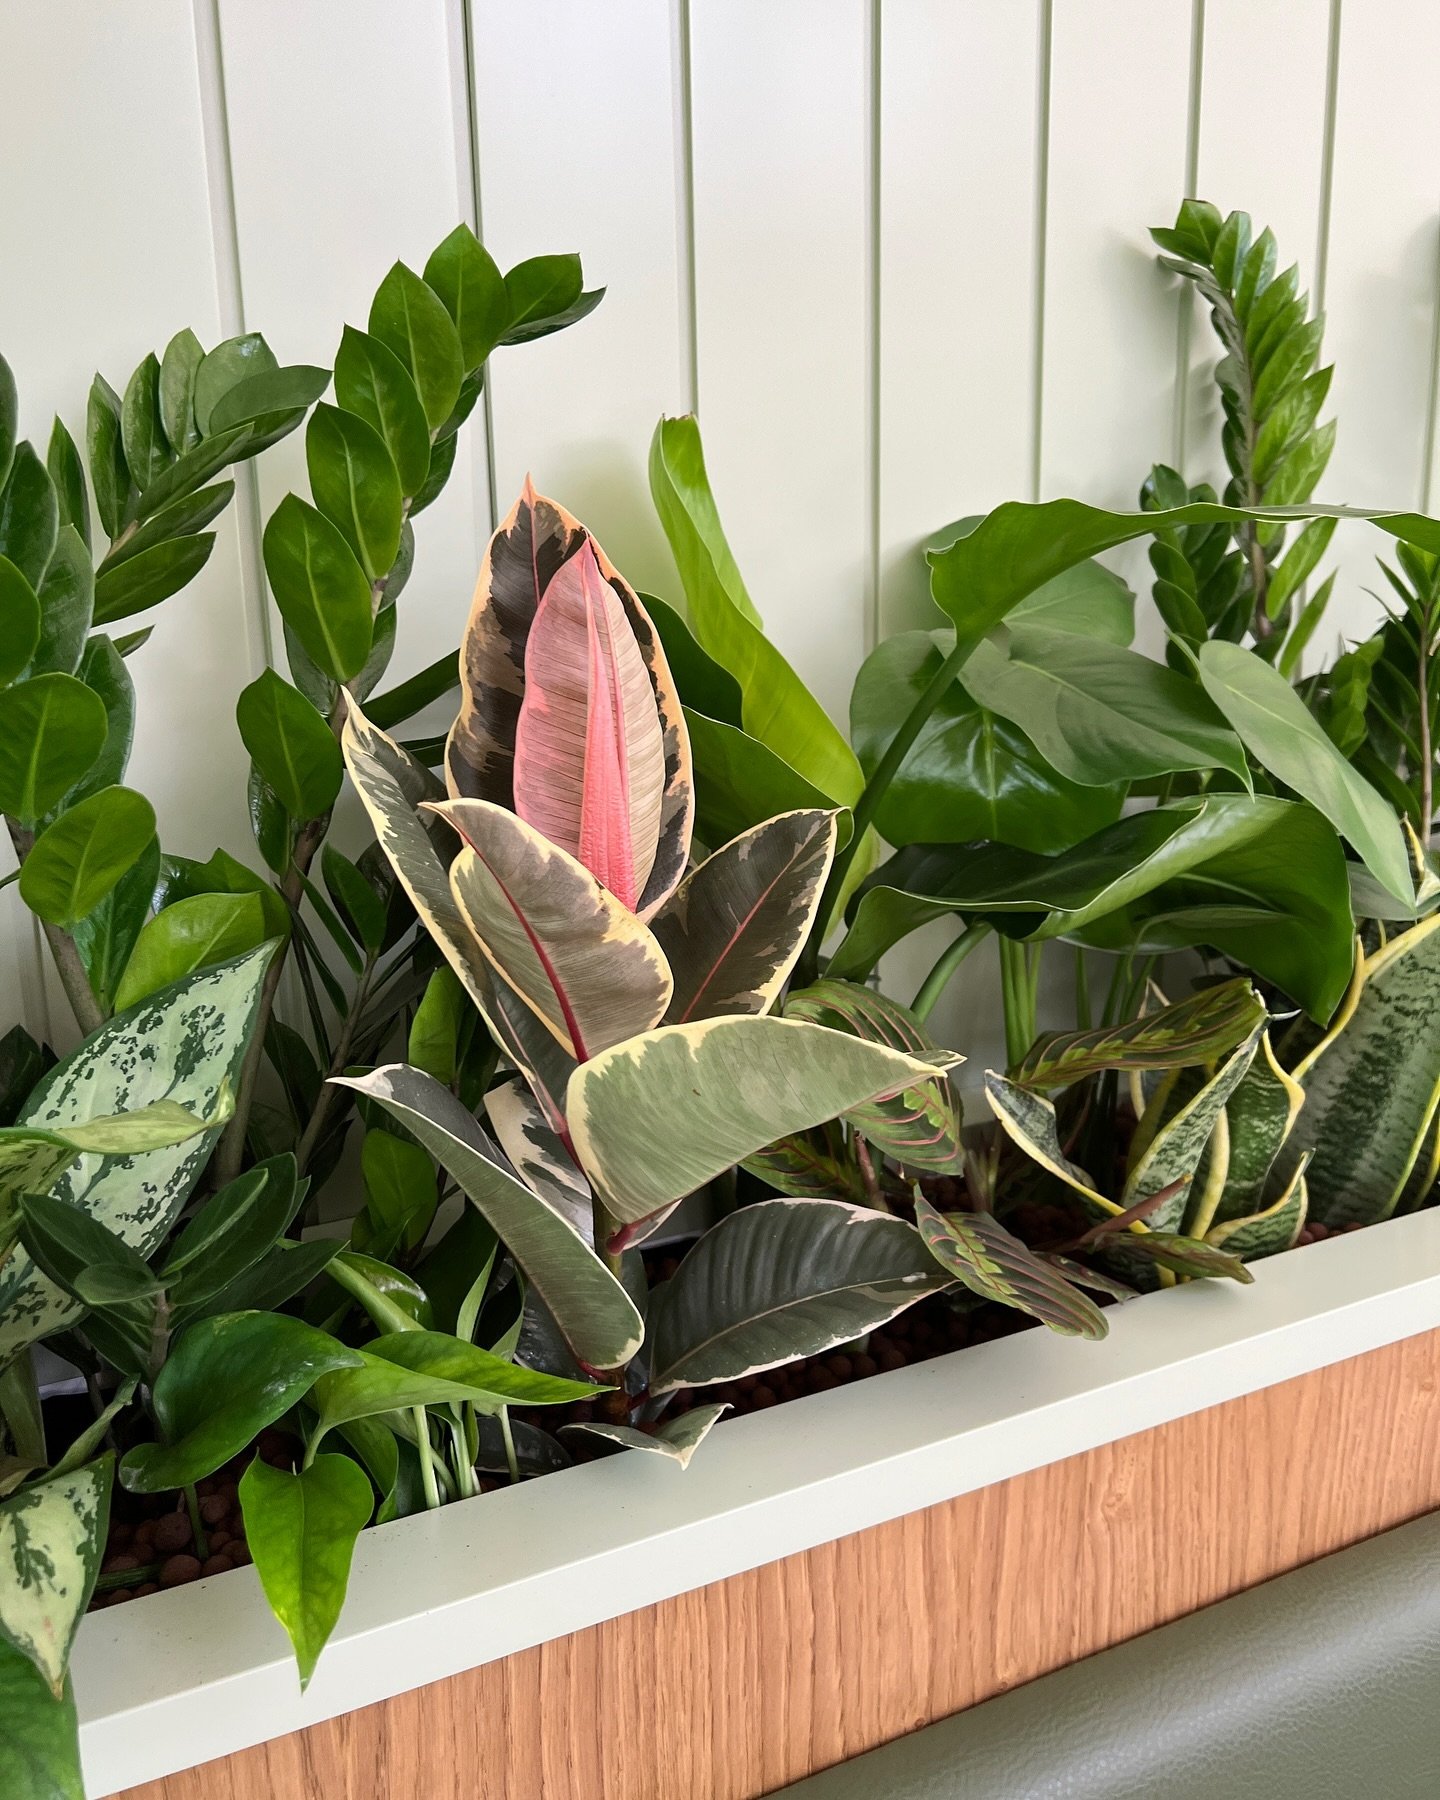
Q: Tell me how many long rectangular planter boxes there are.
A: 1